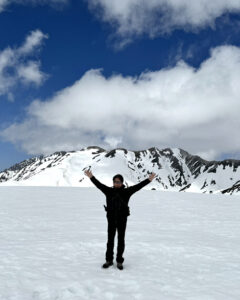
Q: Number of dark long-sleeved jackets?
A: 1